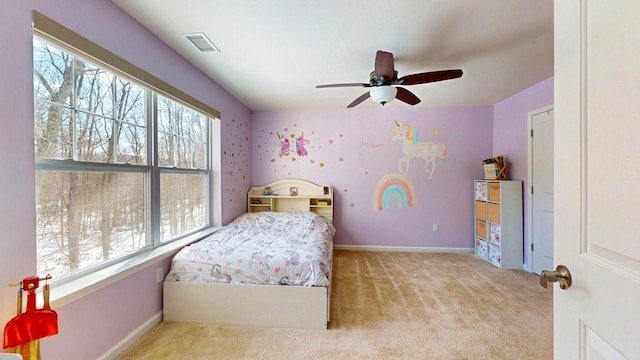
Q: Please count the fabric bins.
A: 8